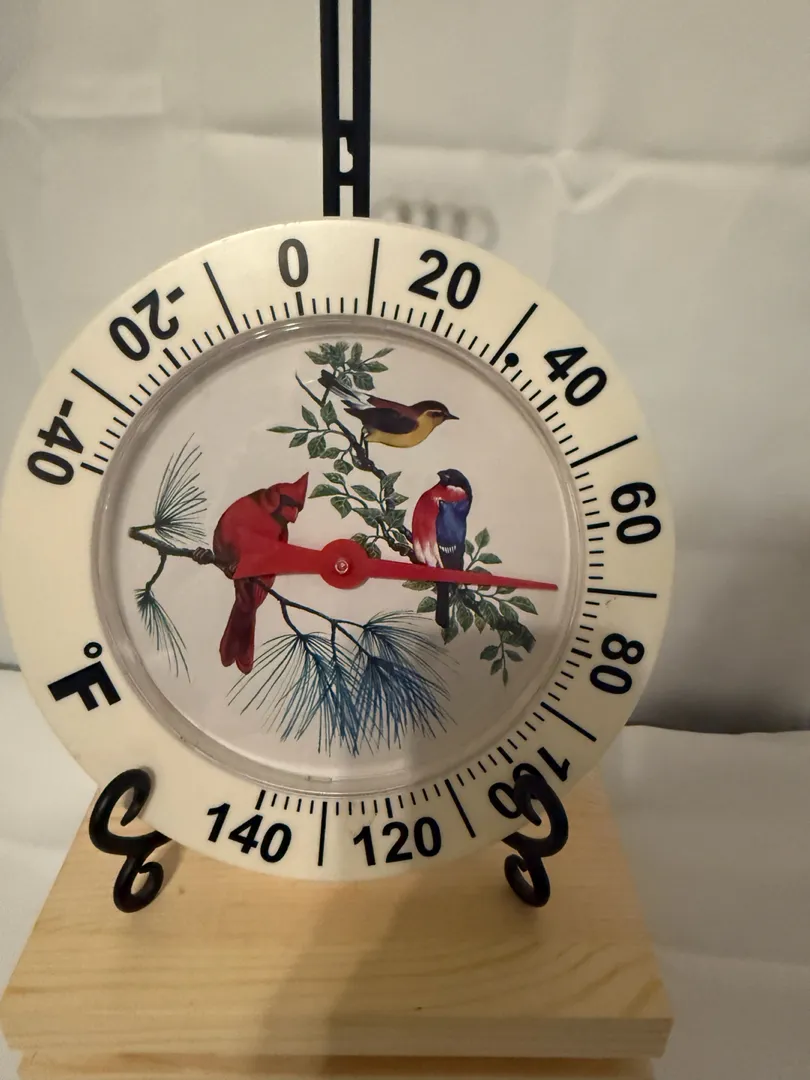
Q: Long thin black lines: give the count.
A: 9